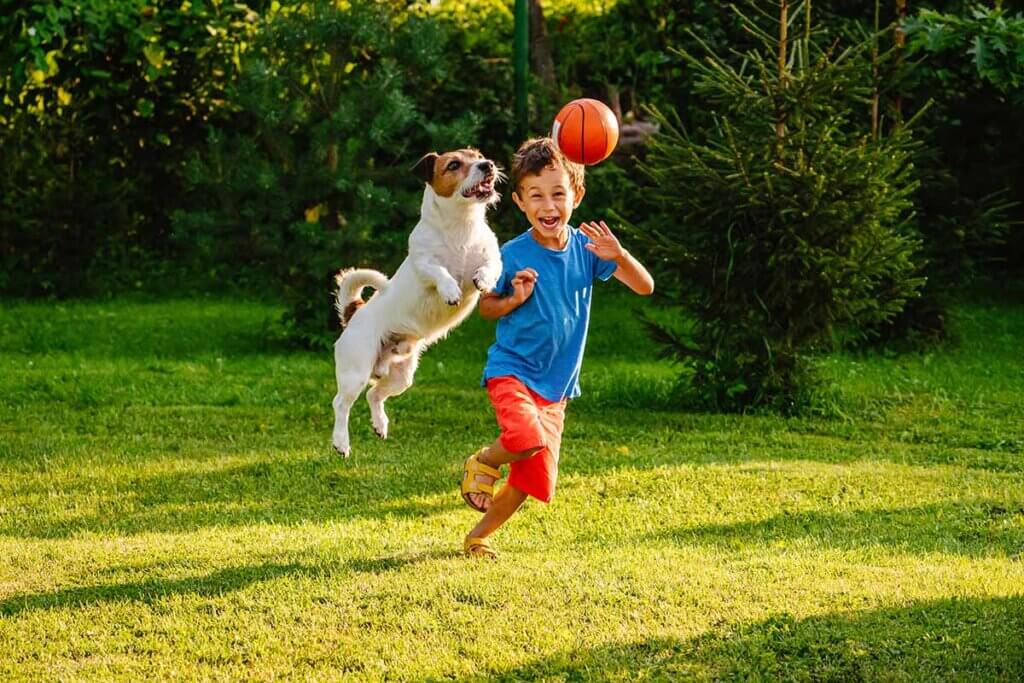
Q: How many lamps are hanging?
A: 0